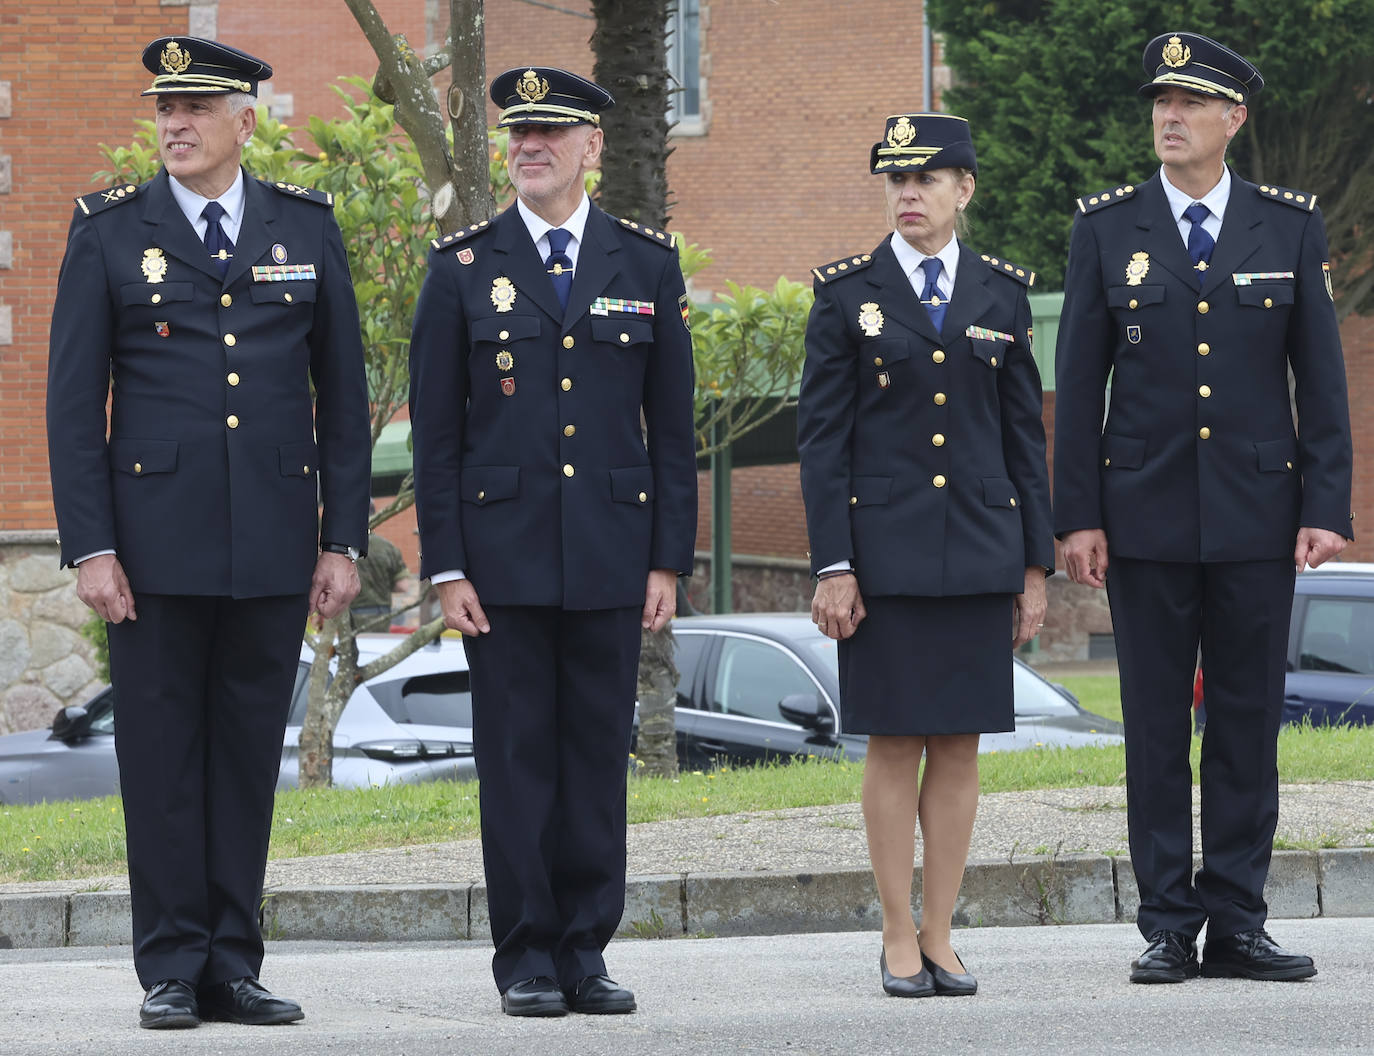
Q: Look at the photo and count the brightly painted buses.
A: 0